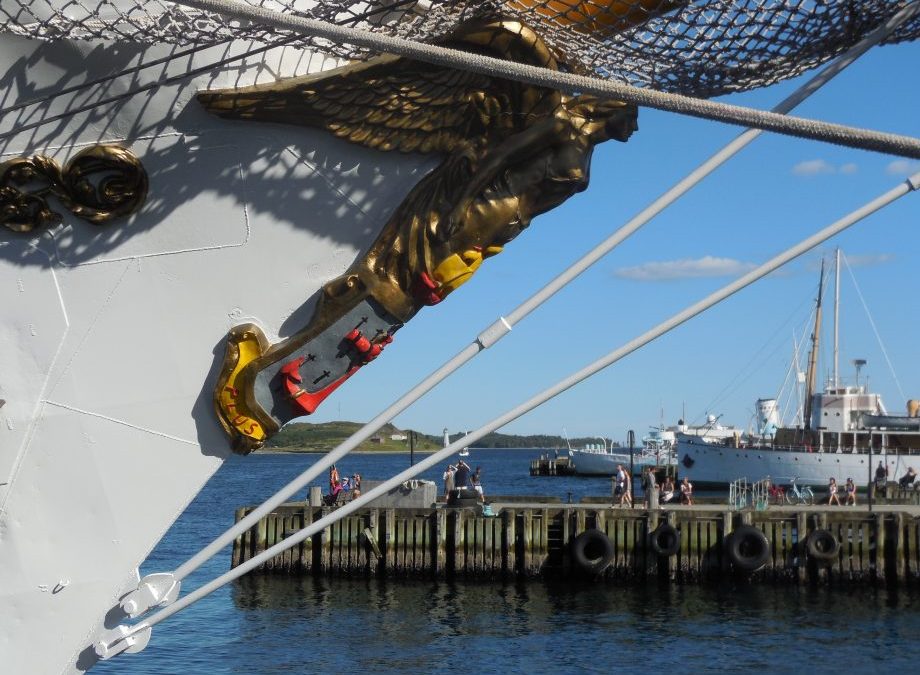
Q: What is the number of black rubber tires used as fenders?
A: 4